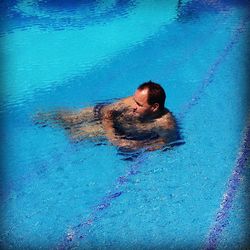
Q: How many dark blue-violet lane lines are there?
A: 2